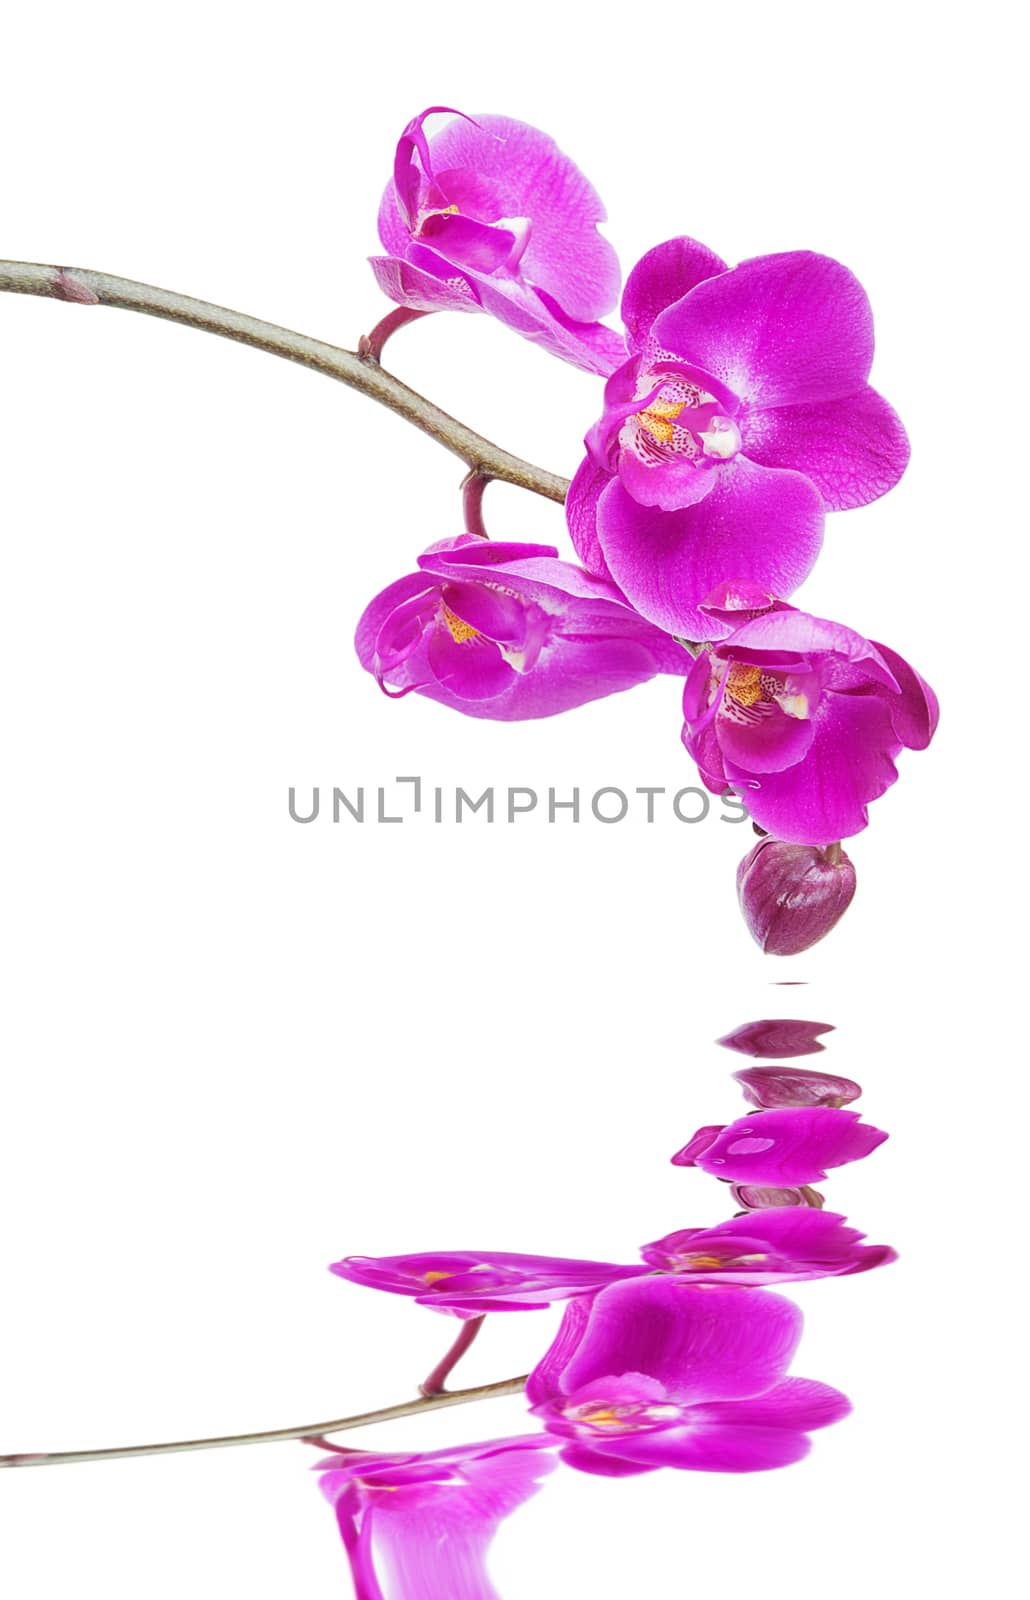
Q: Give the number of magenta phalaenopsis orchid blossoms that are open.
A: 4